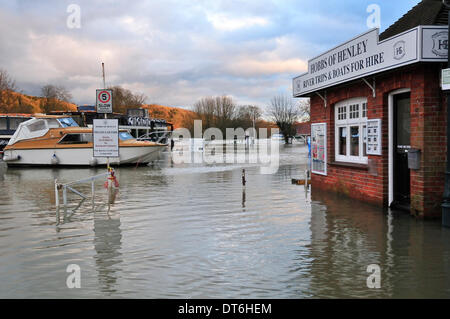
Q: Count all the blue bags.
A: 0